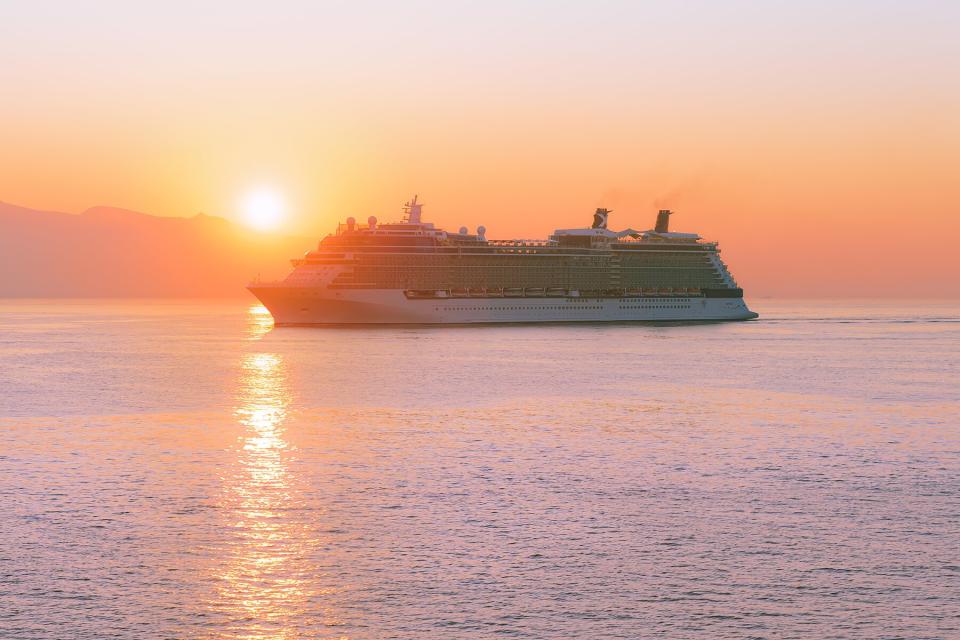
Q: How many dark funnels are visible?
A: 2